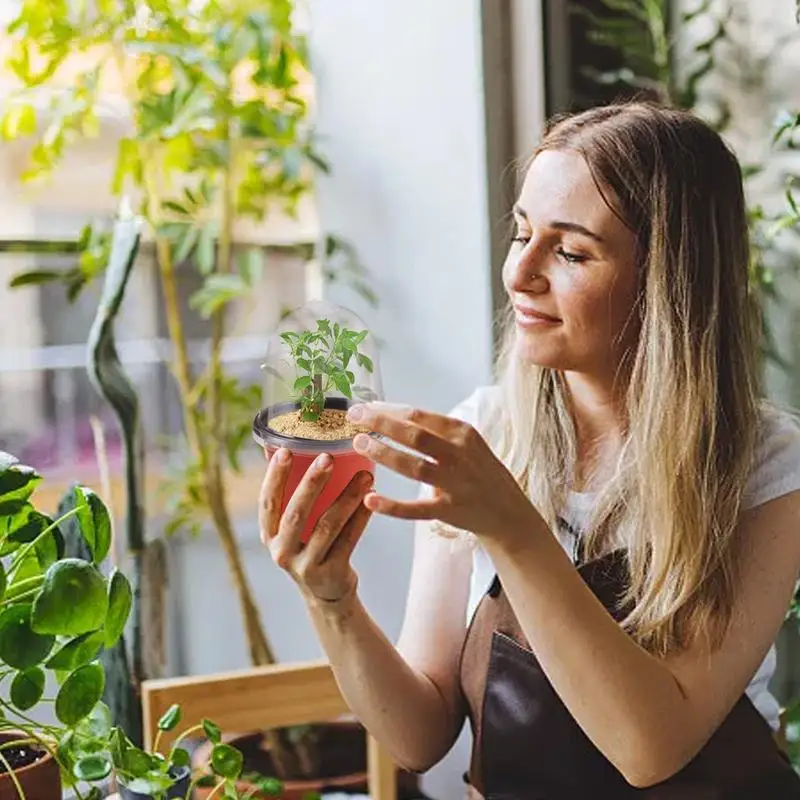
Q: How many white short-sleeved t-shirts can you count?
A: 1